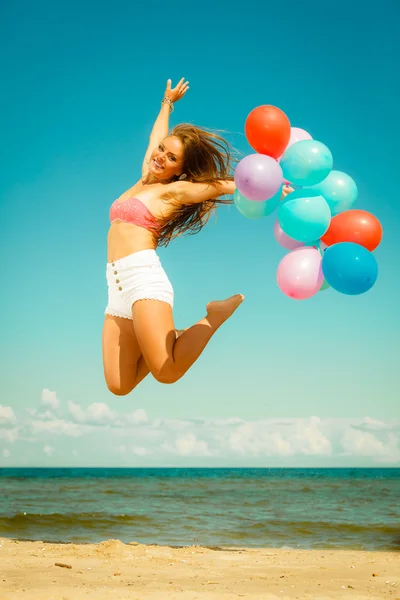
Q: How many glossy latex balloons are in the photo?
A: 12